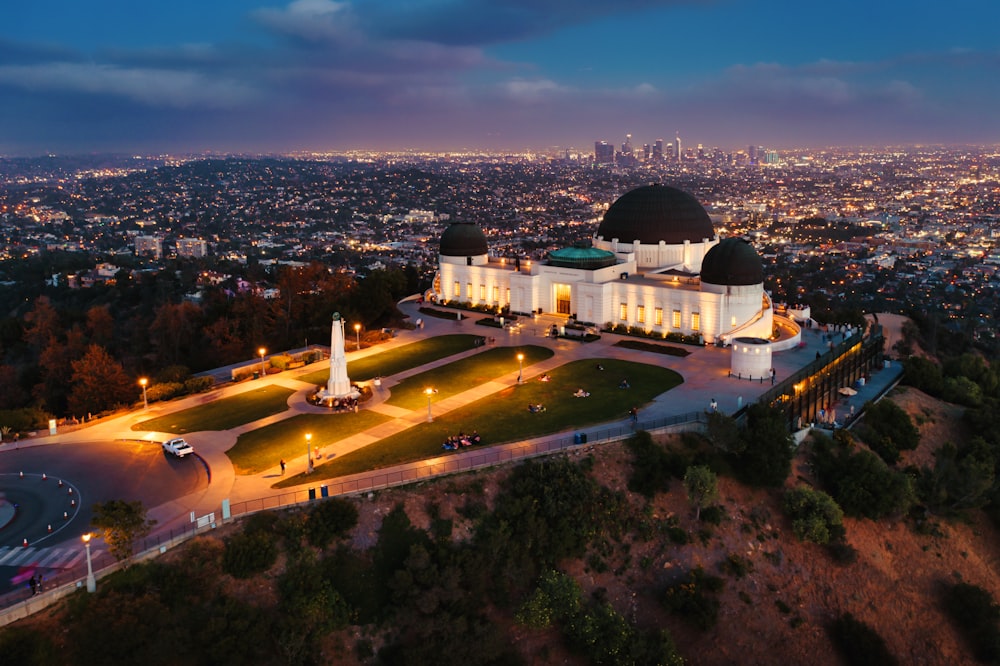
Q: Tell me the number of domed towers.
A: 3